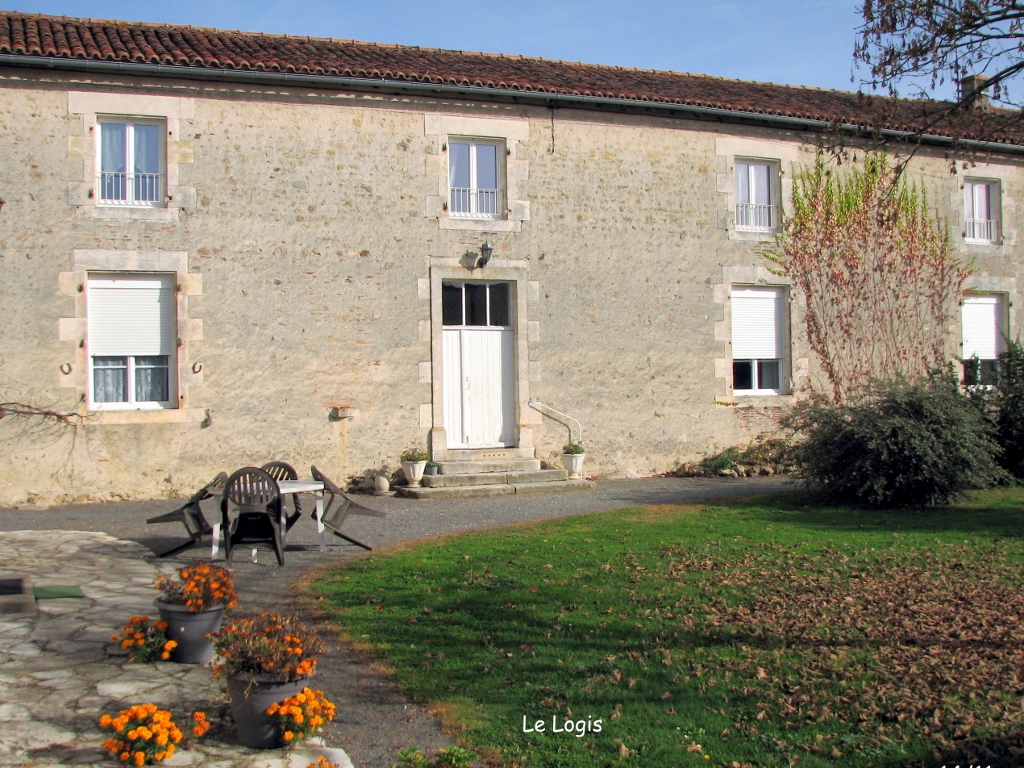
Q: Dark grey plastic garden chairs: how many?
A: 4